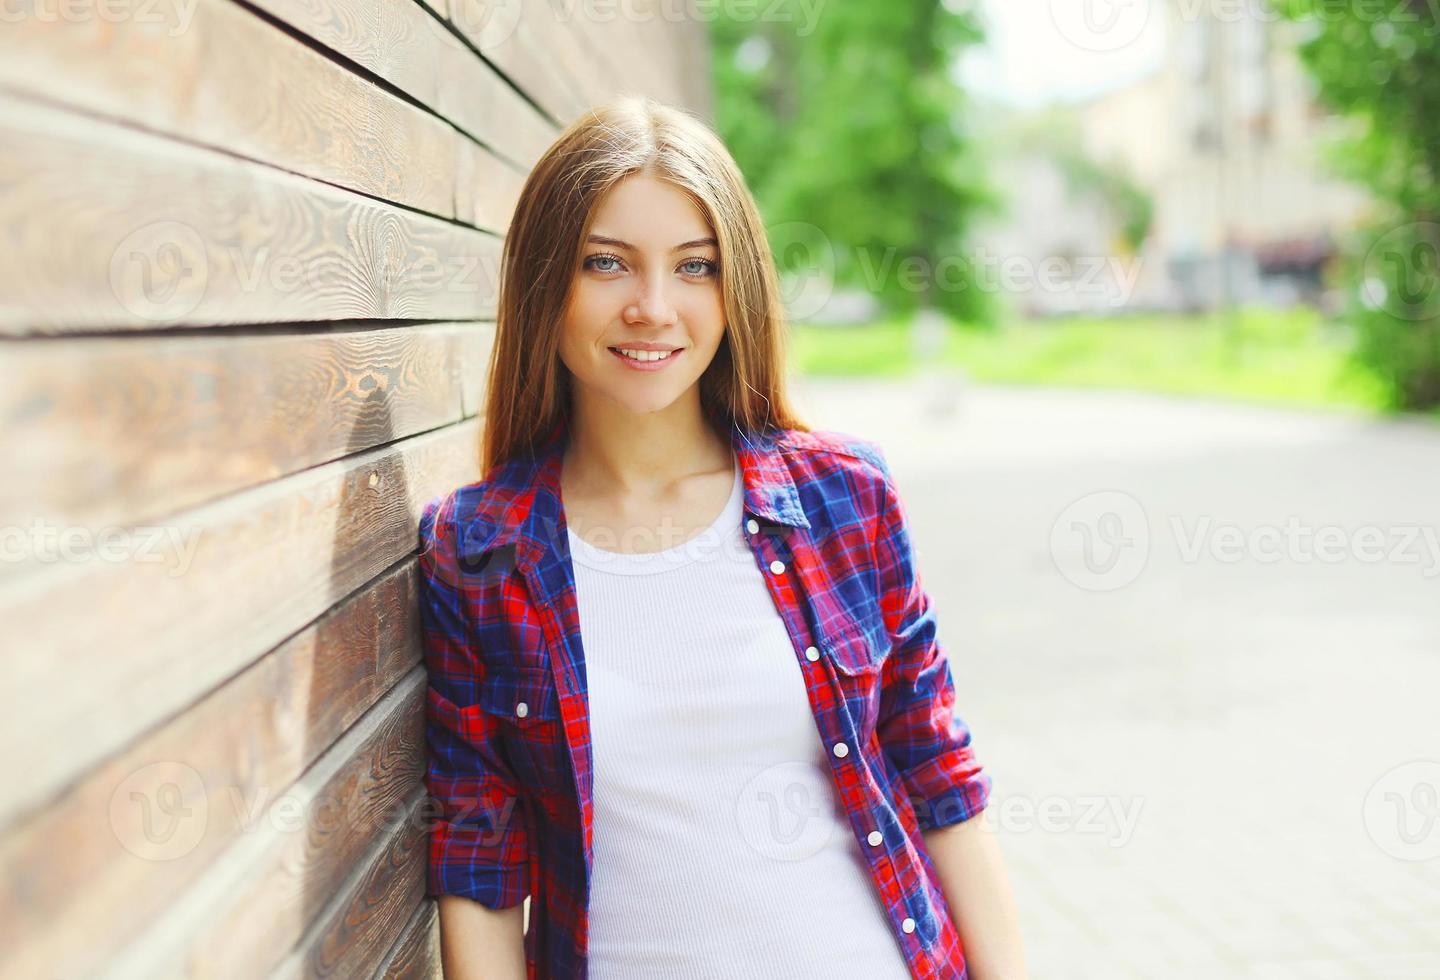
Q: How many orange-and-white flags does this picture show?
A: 0